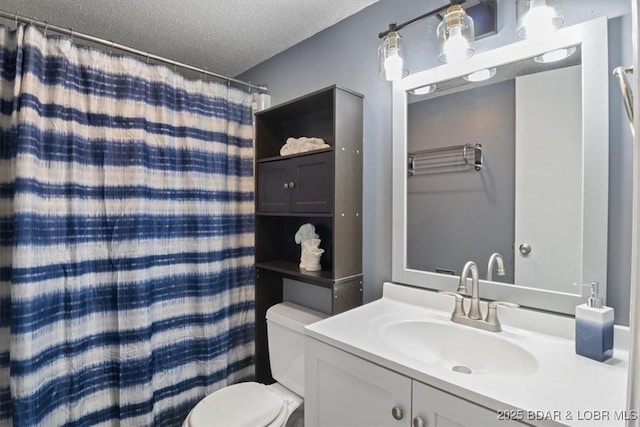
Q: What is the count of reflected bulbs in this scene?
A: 3